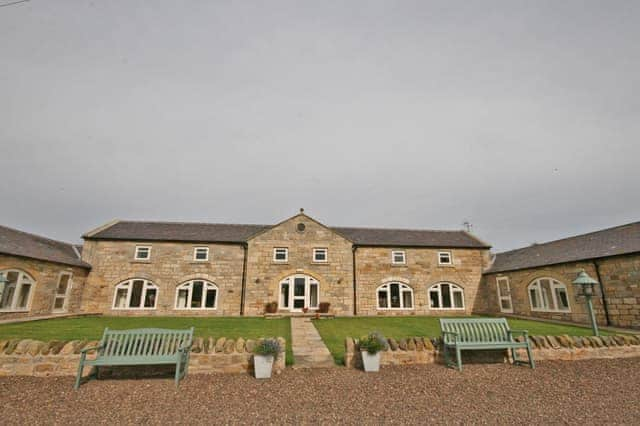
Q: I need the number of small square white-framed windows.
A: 6